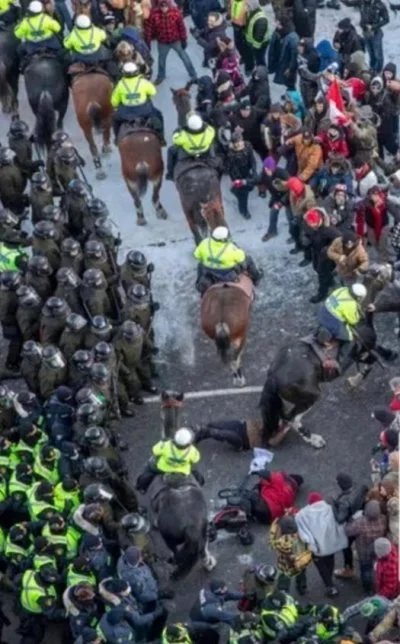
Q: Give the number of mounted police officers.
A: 8